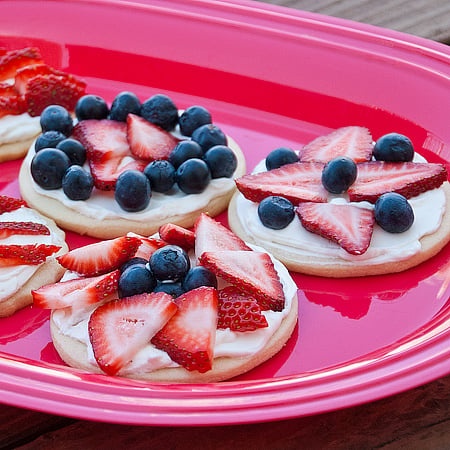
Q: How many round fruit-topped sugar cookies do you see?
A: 5